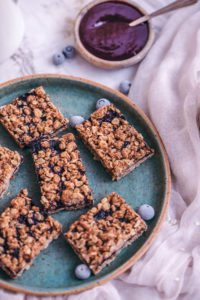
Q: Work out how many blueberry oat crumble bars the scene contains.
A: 6